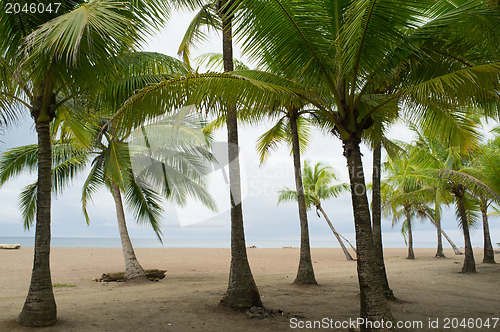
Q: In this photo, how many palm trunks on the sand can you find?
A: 12